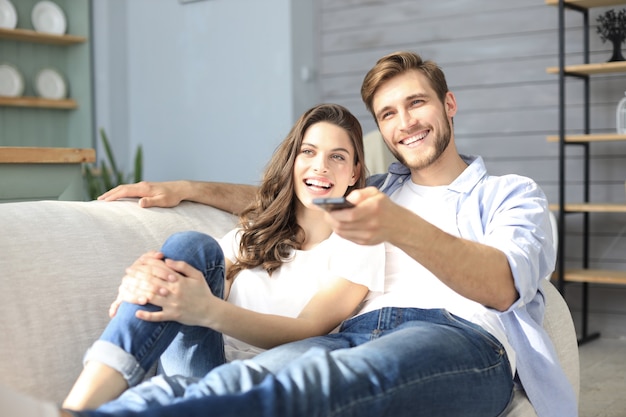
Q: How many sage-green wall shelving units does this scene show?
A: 1